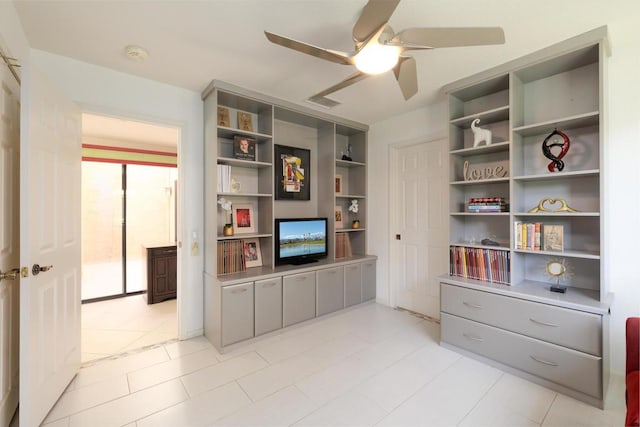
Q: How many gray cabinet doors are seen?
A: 6